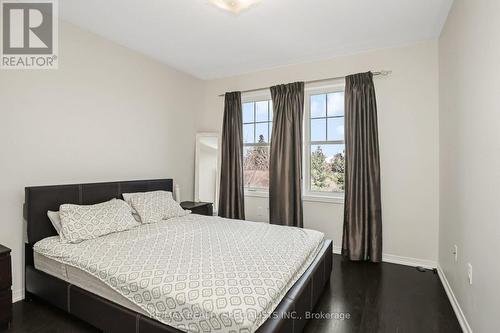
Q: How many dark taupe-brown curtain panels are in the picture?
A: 3